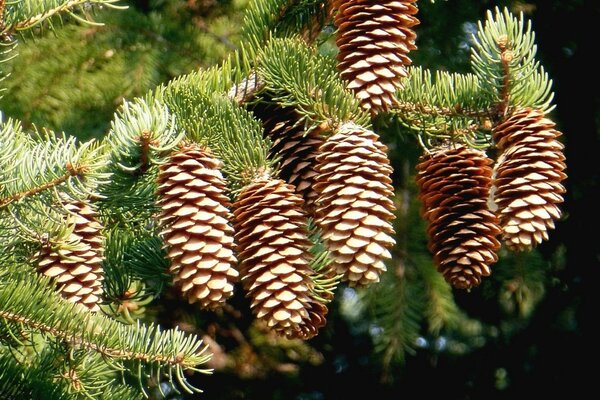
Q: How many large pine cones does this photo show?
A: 8